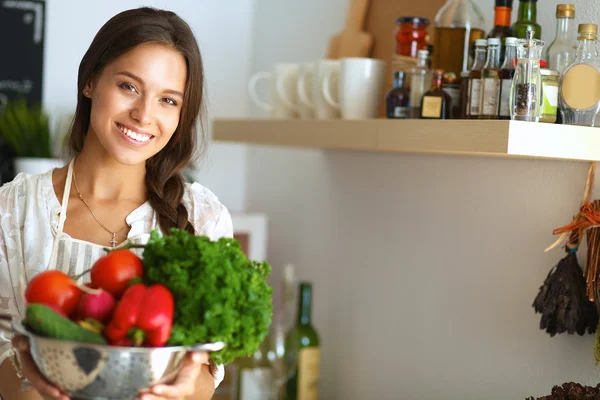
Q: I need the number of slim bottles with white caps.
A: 3